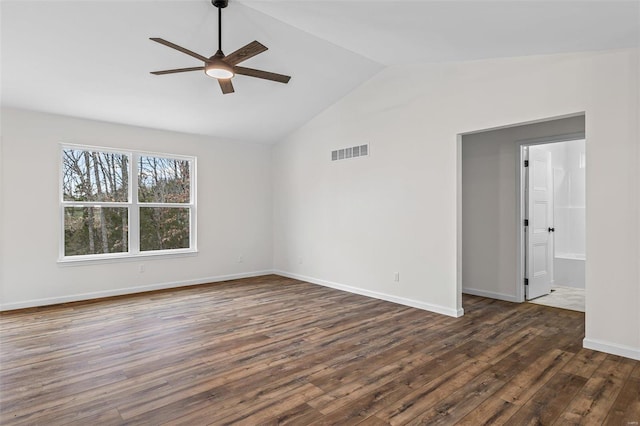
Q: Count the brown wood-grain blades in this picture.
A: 5